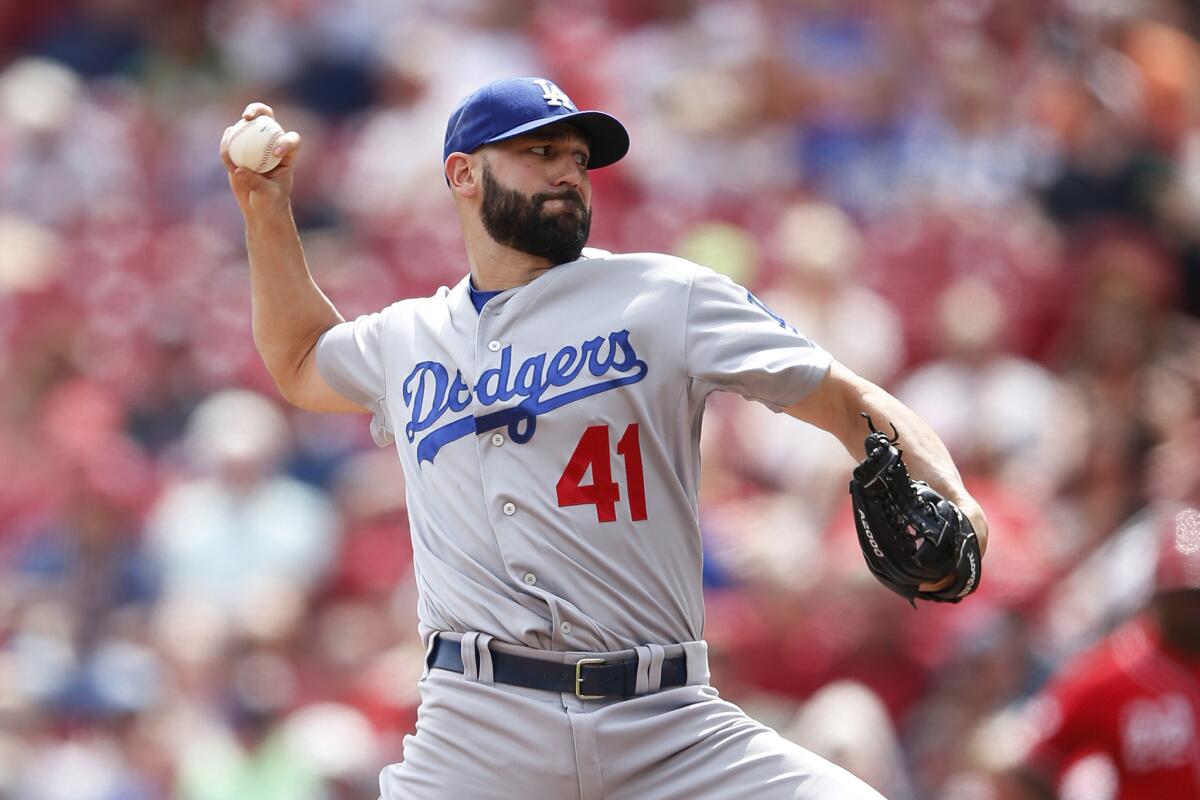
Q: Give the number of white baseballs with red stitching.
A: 1